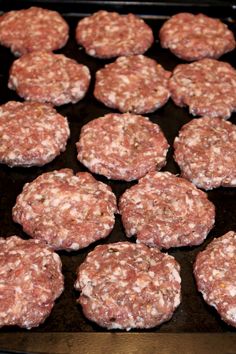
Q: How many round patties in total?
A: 14